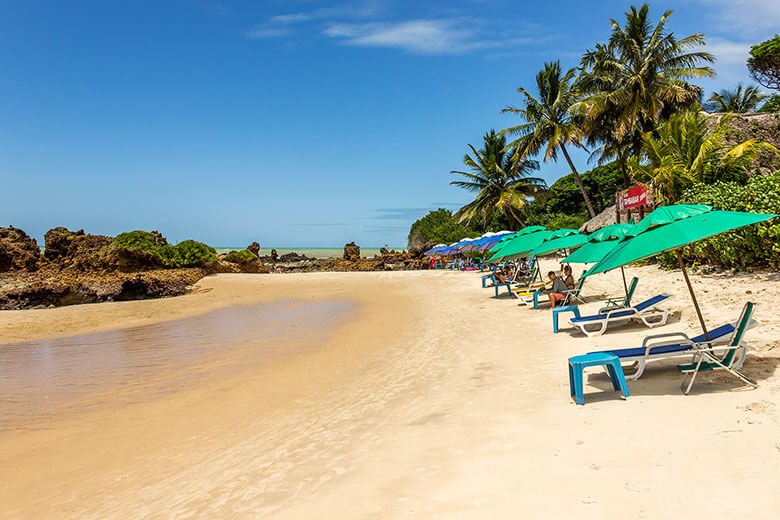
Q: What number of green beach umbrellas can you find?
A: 5